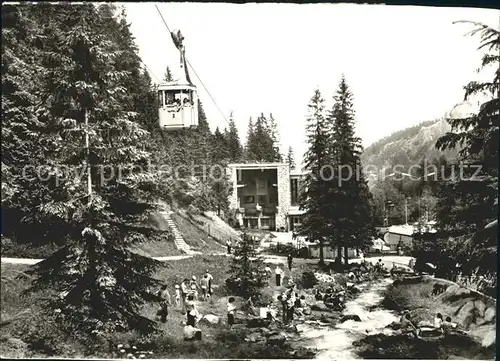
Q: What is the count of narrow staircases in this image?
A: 1